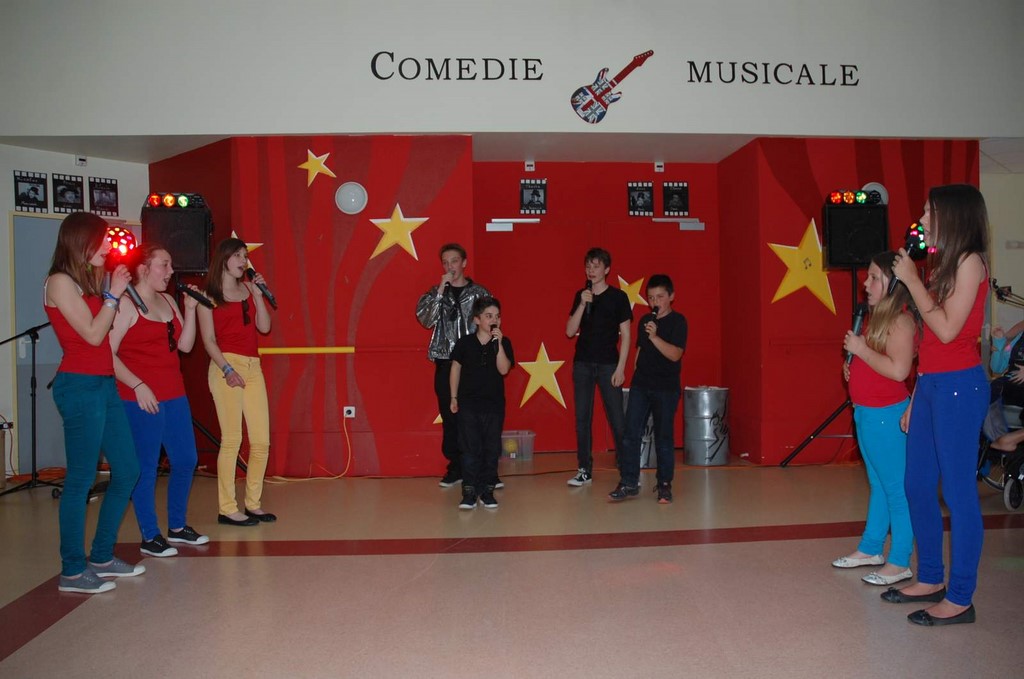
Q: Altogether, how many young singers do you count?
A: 9